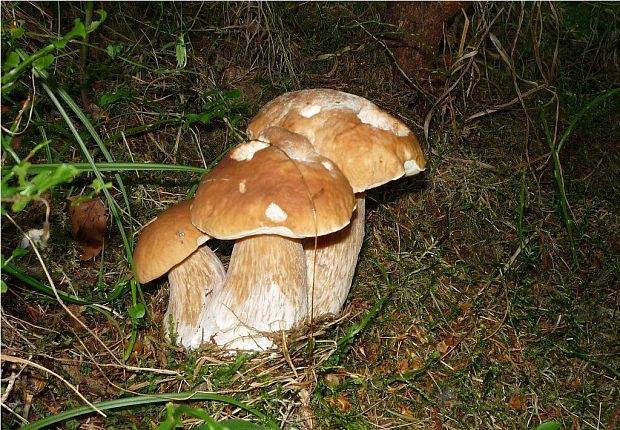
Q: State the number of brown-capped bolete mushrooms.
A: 3